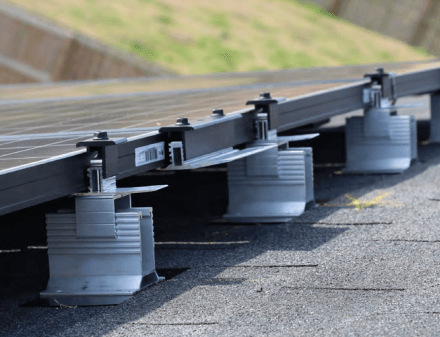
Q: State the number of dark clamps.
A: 4